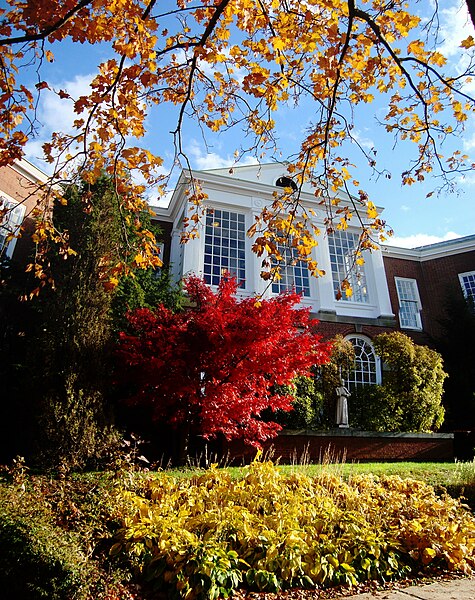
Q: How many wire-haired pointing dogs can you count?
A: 0